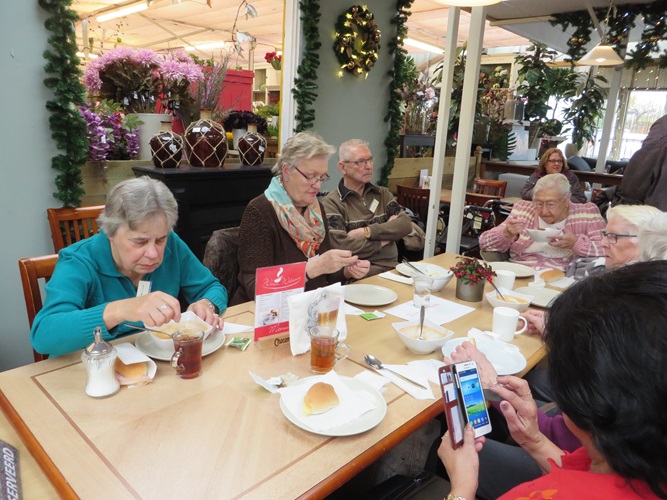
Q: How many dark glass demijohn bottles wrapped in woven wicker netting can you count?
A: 3